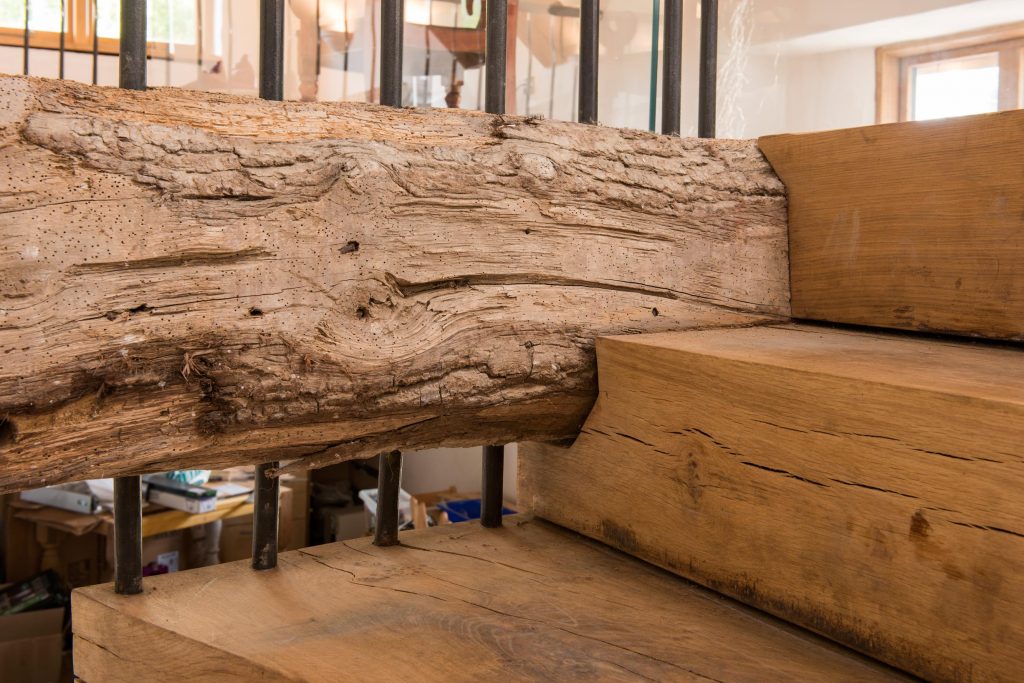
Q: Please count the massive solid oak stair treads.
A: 3